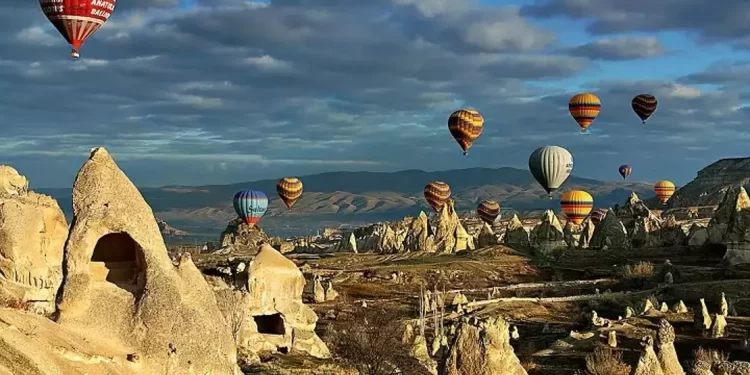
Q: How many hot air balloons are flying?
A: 13